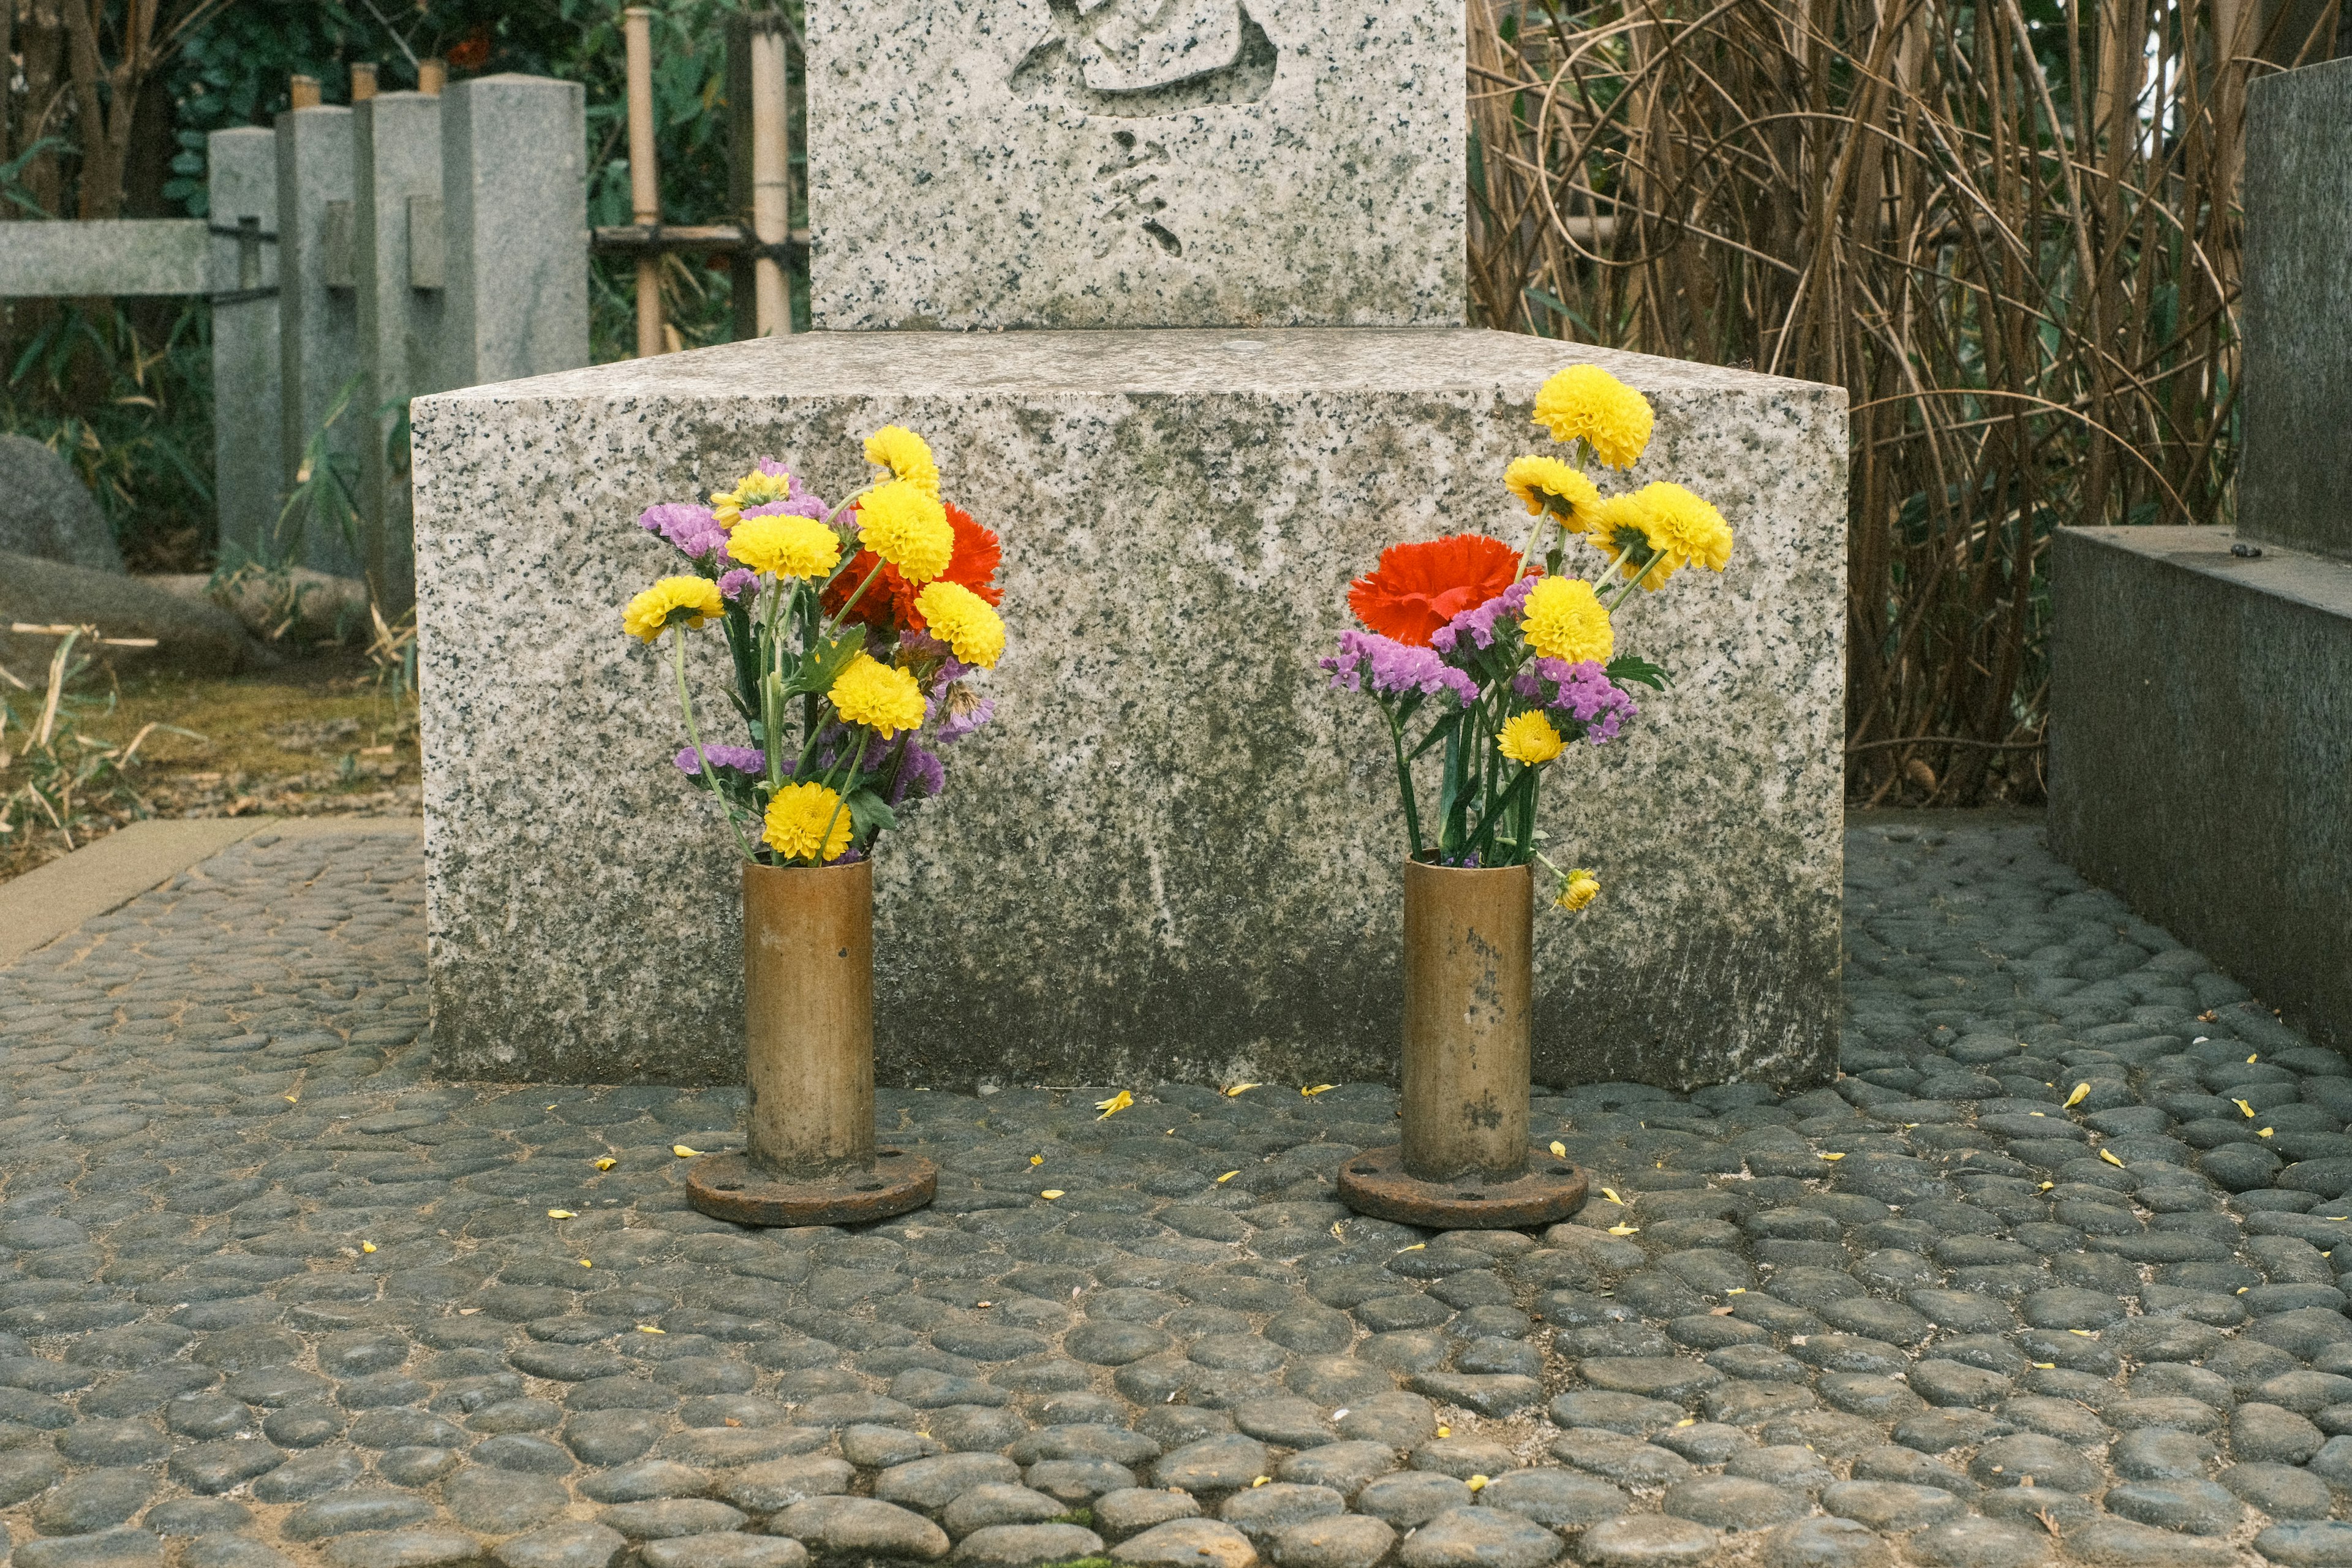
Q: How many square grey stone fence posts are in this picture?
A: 4